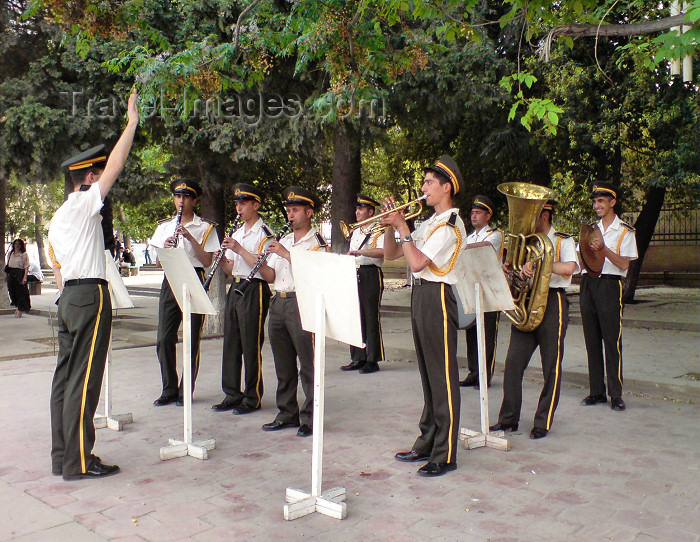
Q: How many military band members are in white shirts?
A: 9